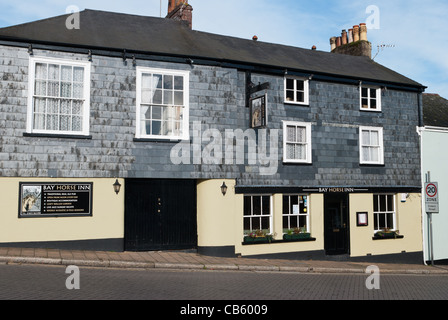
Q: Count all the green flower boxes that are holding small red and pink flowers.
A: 3